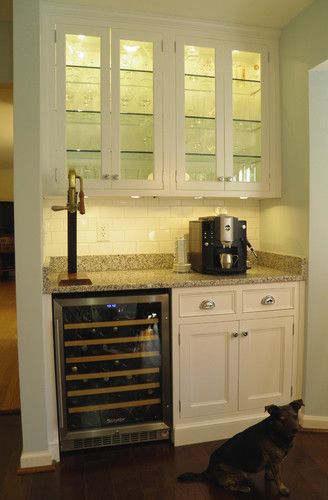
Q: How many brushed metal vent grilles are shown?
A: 1